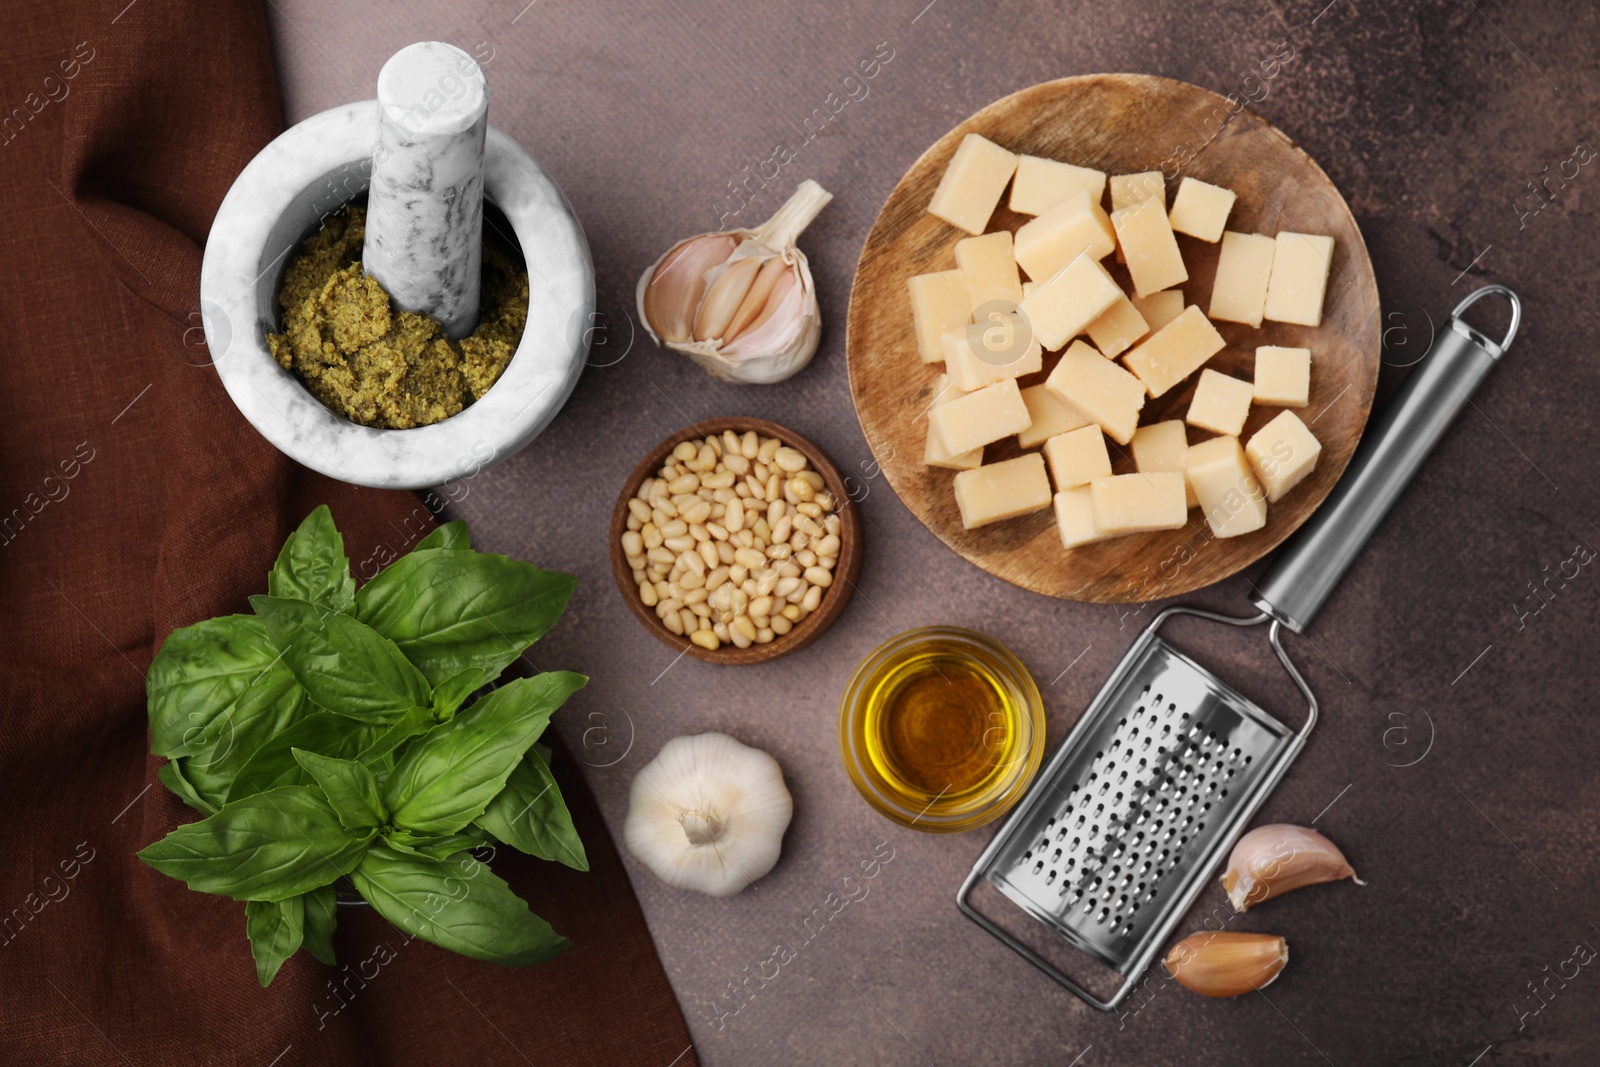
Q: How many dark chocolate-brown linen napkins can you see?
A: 1